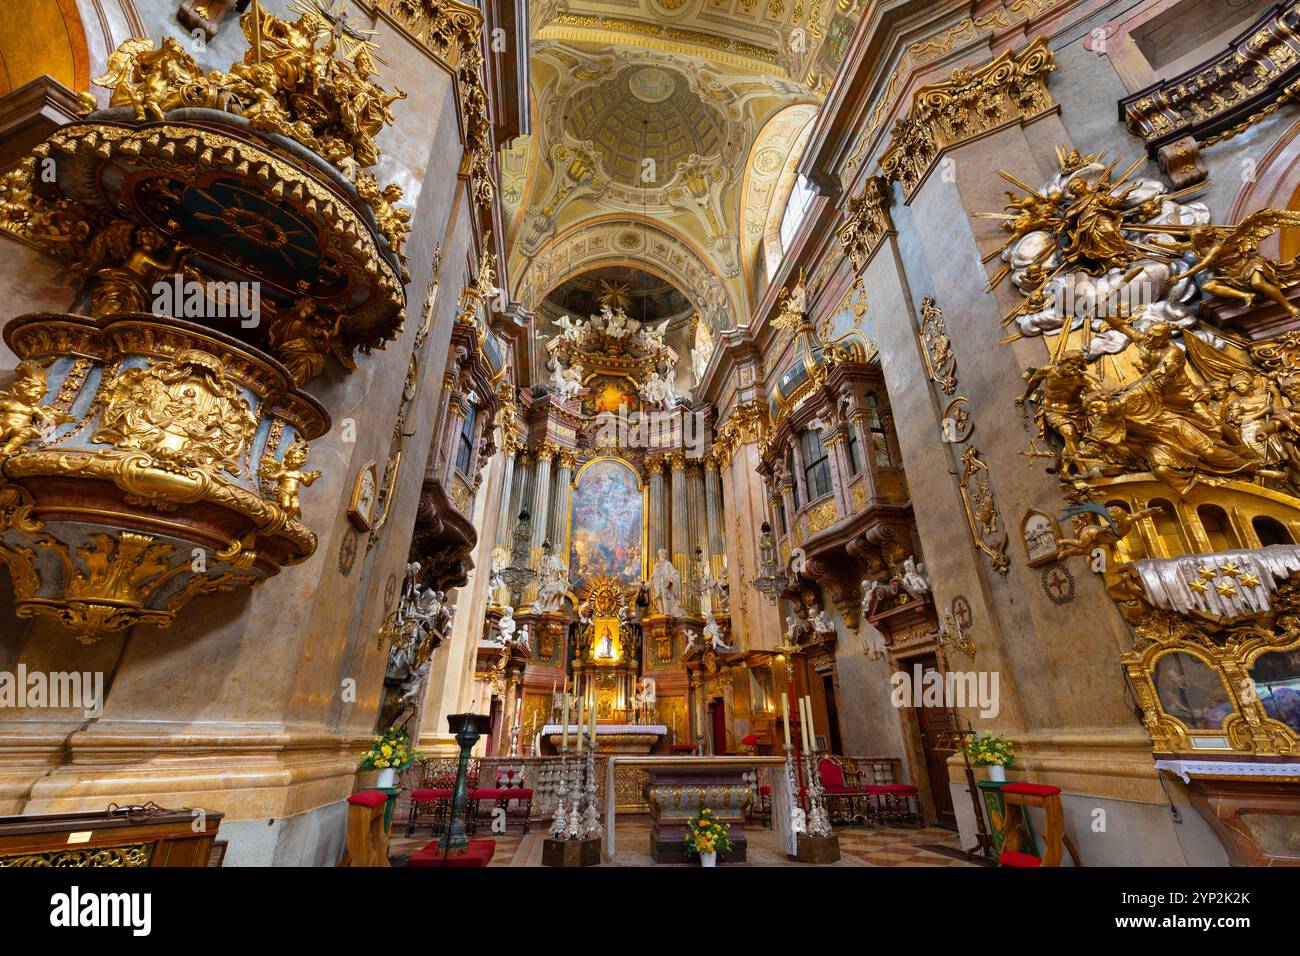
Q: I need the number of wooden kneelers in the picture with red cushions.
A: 2